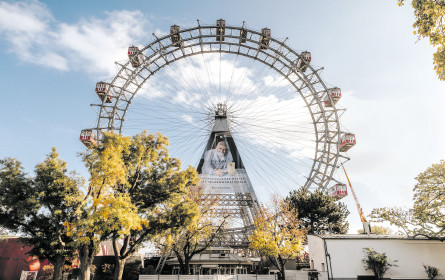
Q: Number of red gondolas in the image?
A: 10